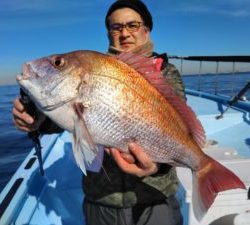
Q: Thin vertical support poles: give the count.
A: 4